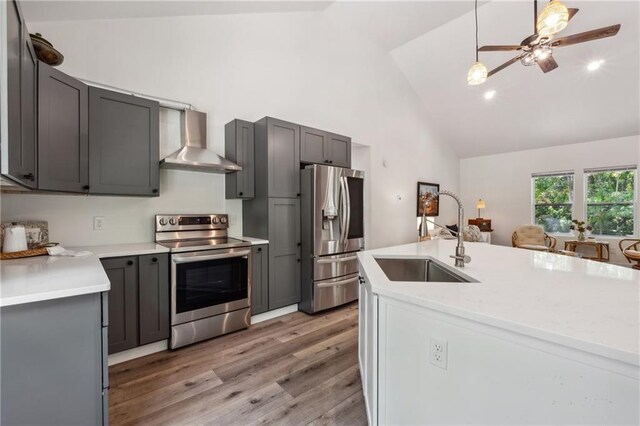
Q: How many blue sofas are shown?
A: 0